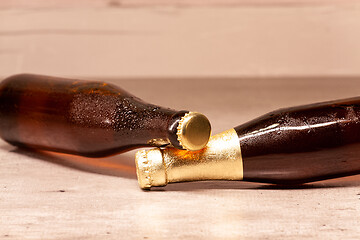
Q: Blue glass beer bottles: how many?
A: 0